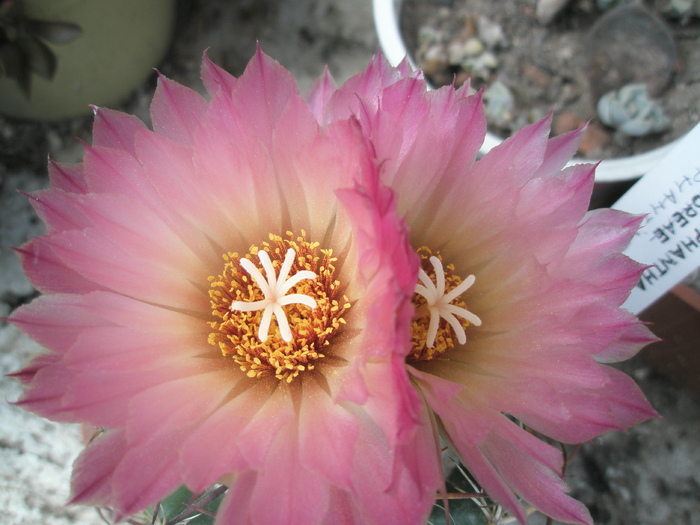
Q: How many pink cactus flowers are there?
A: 2